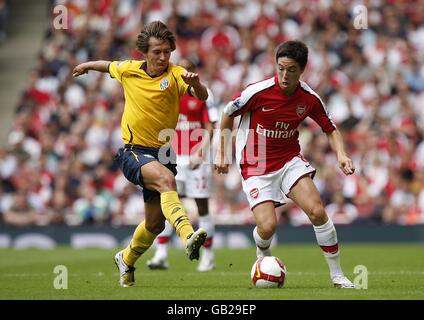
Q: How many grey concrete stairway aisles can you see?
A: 1